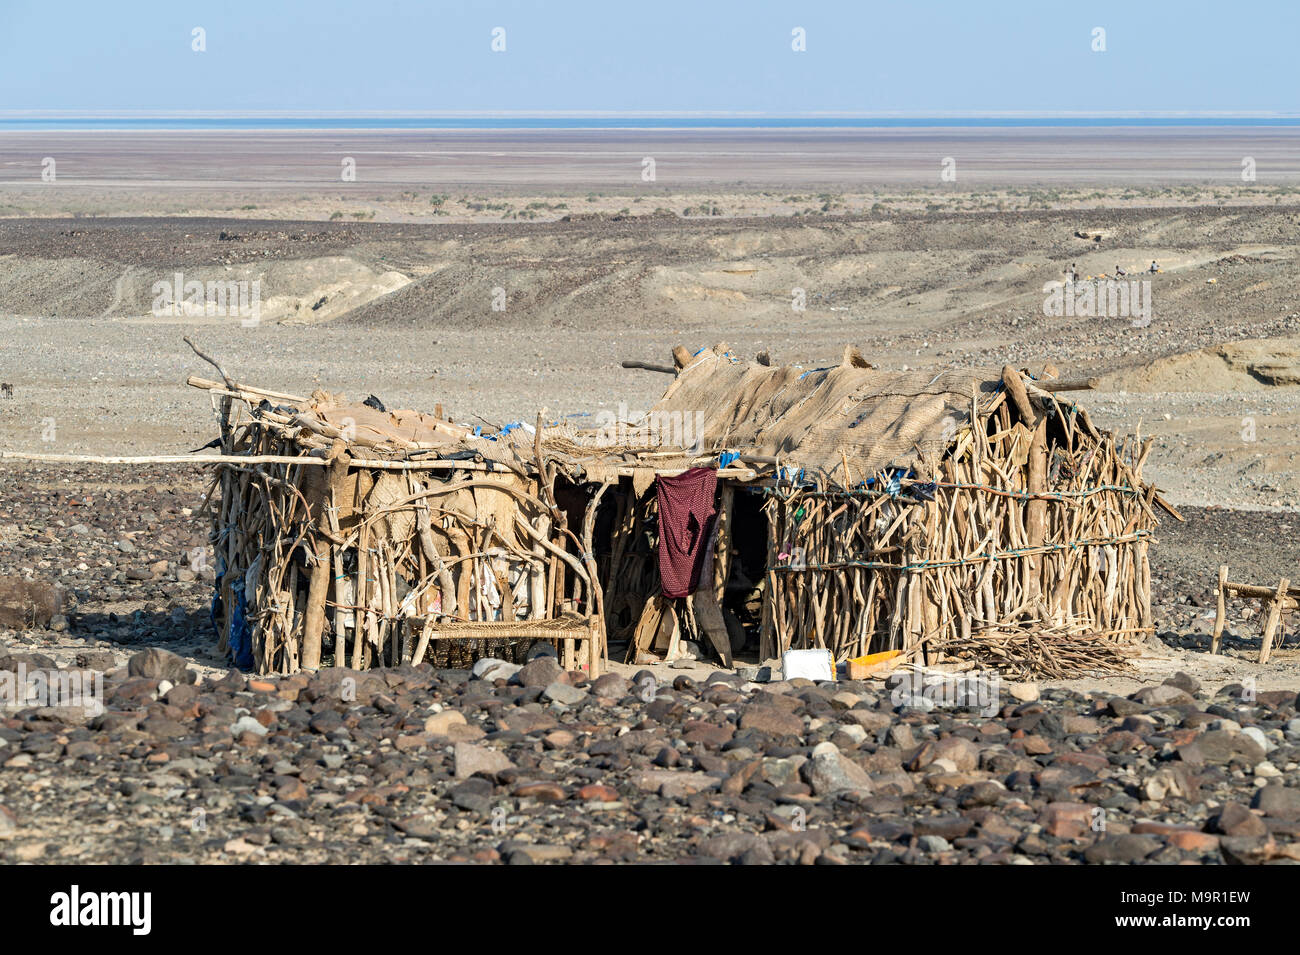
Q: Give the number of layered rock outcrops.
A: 1